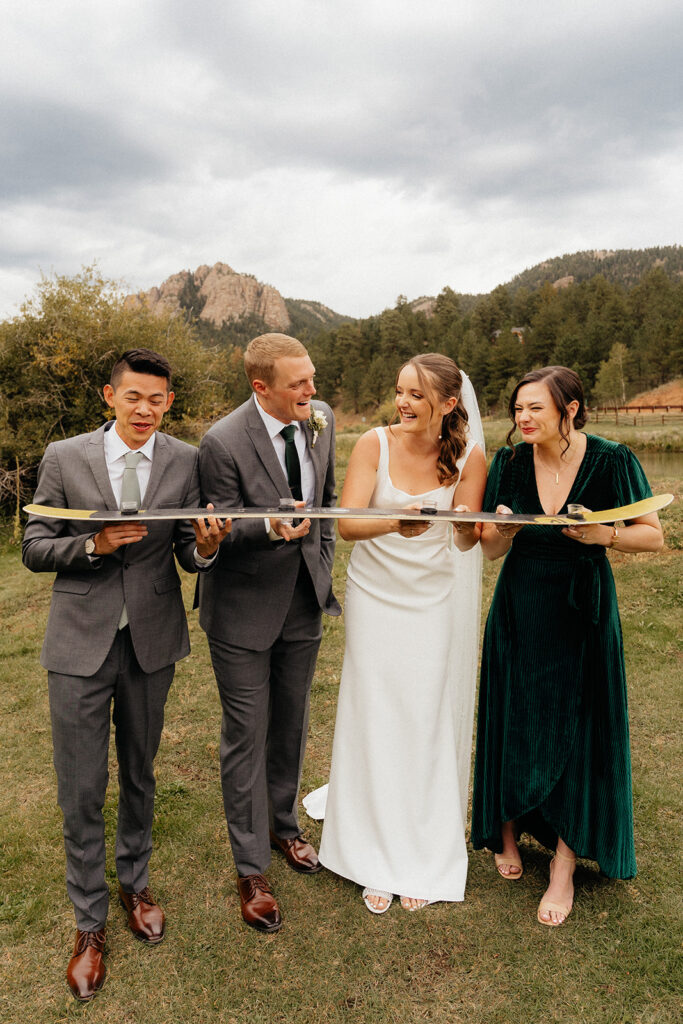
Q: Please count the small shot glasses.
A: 4